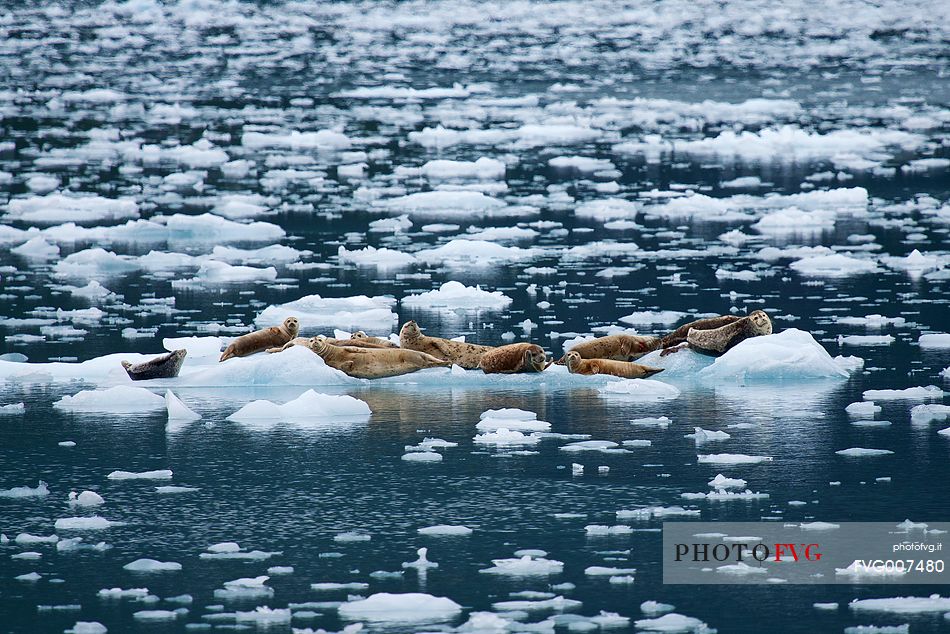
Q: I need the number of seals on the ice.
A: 11